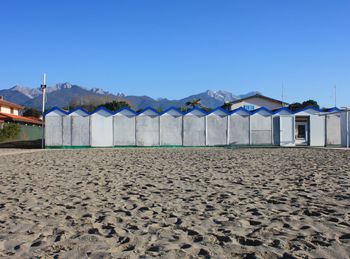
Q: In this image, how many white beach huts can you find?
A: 13